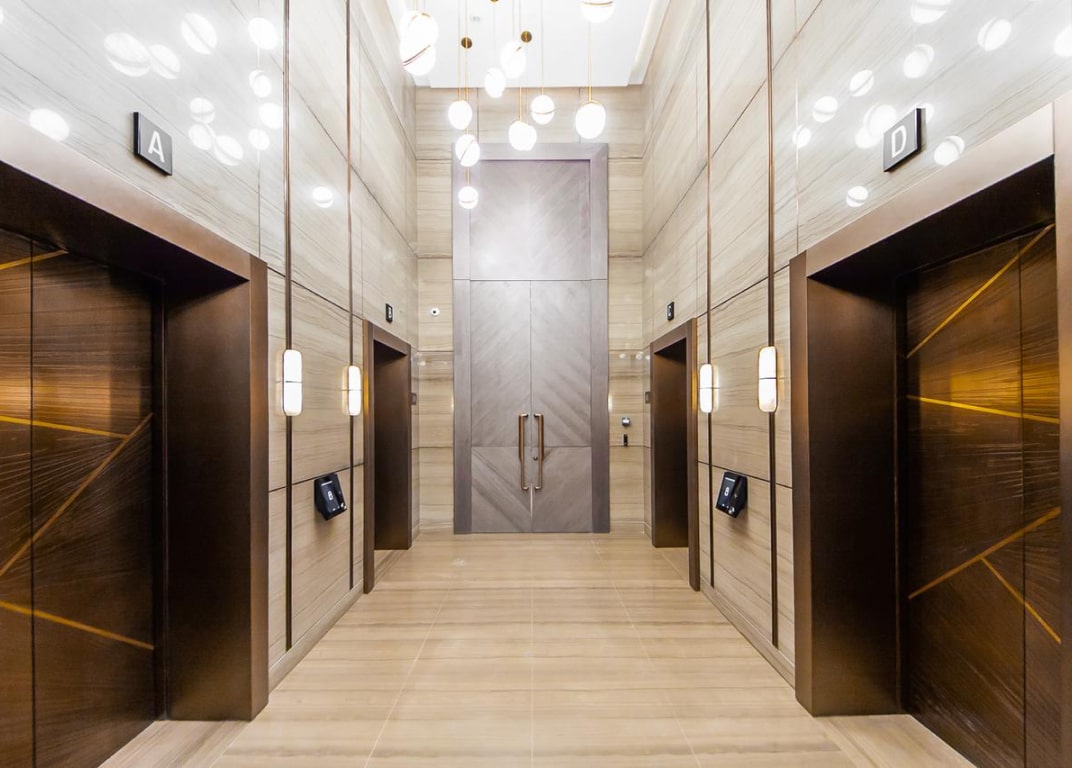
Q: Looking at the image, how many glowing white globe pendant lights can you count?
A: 11